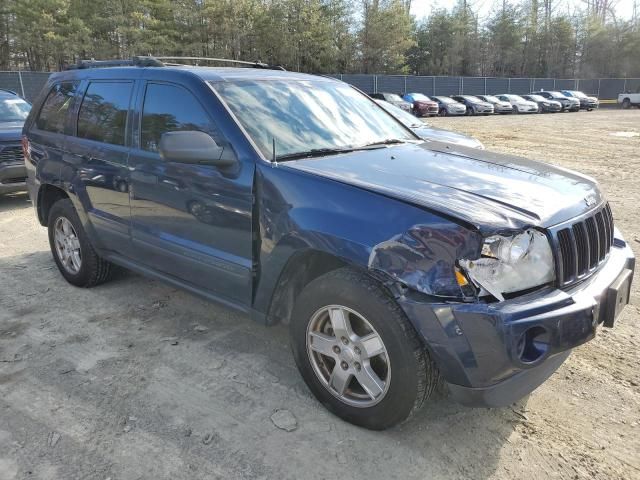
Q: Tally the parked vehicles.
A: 13